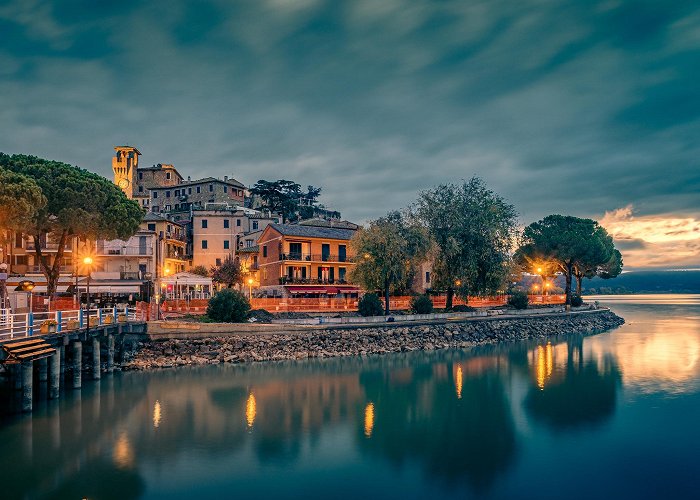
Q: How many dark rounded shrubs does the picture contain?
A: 5